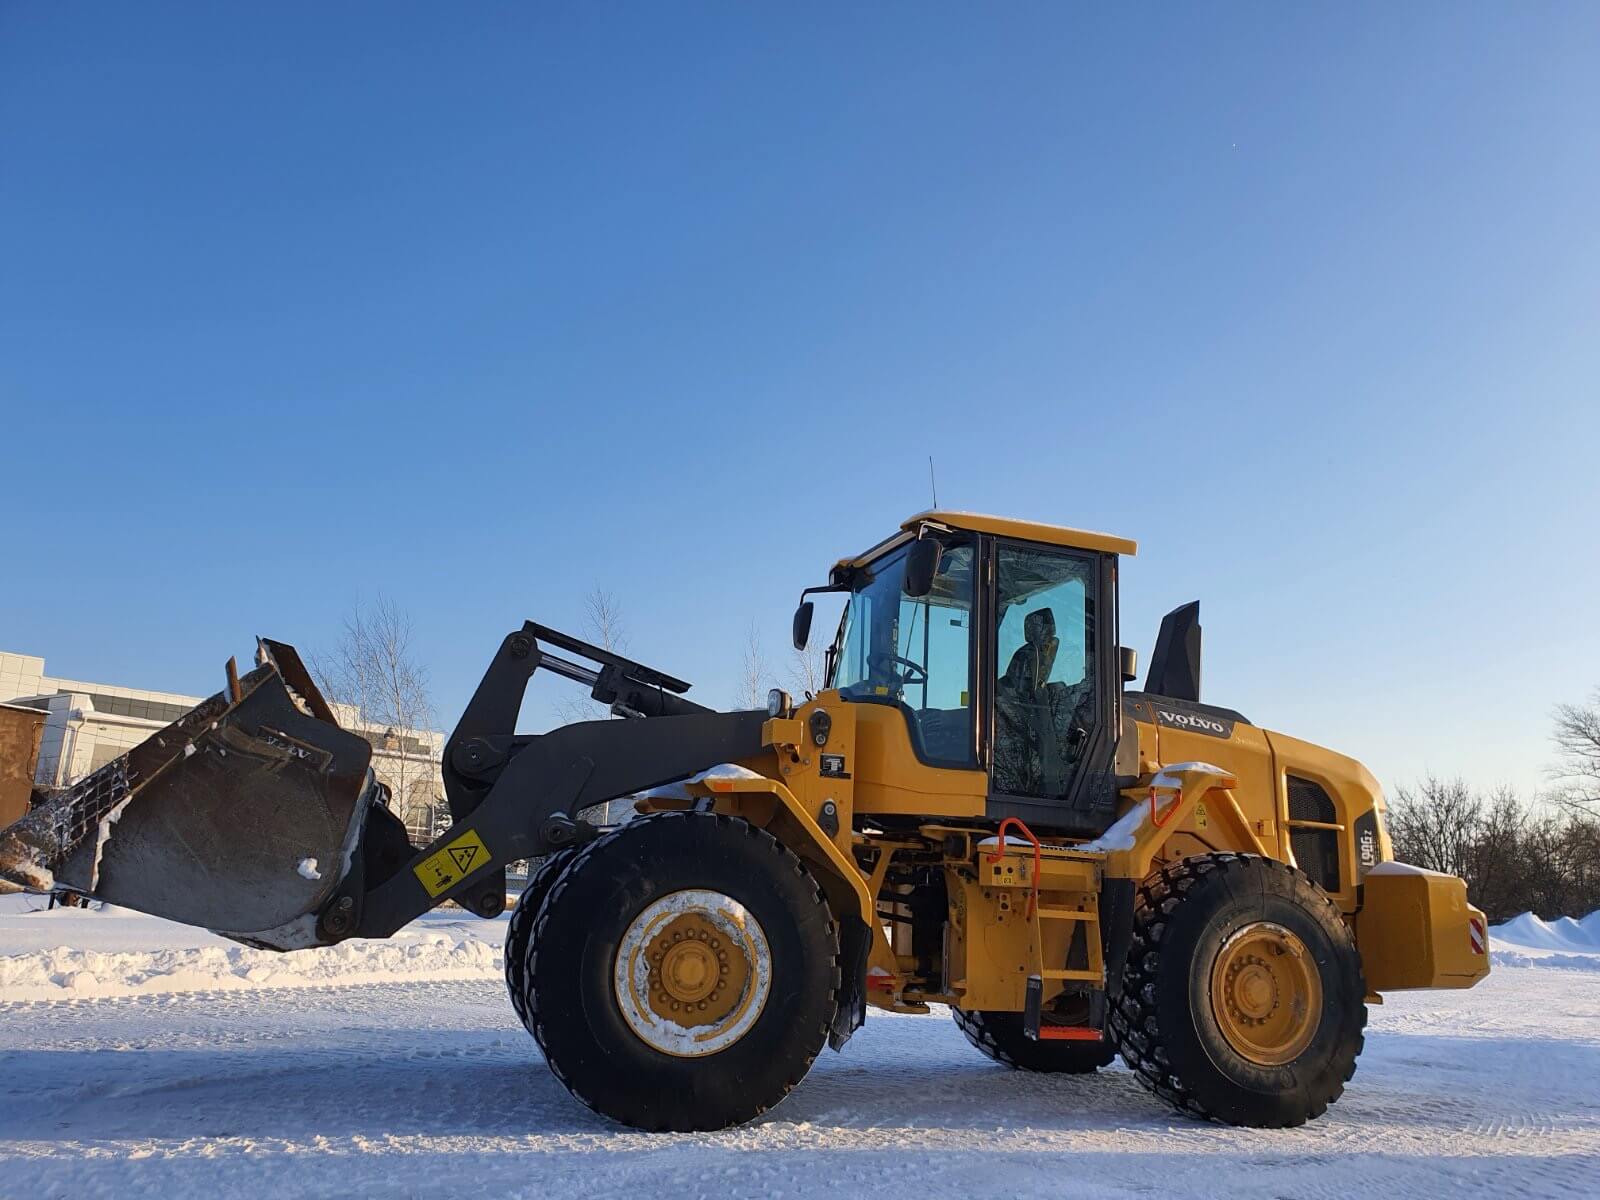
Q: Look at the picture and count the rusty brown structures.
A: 1